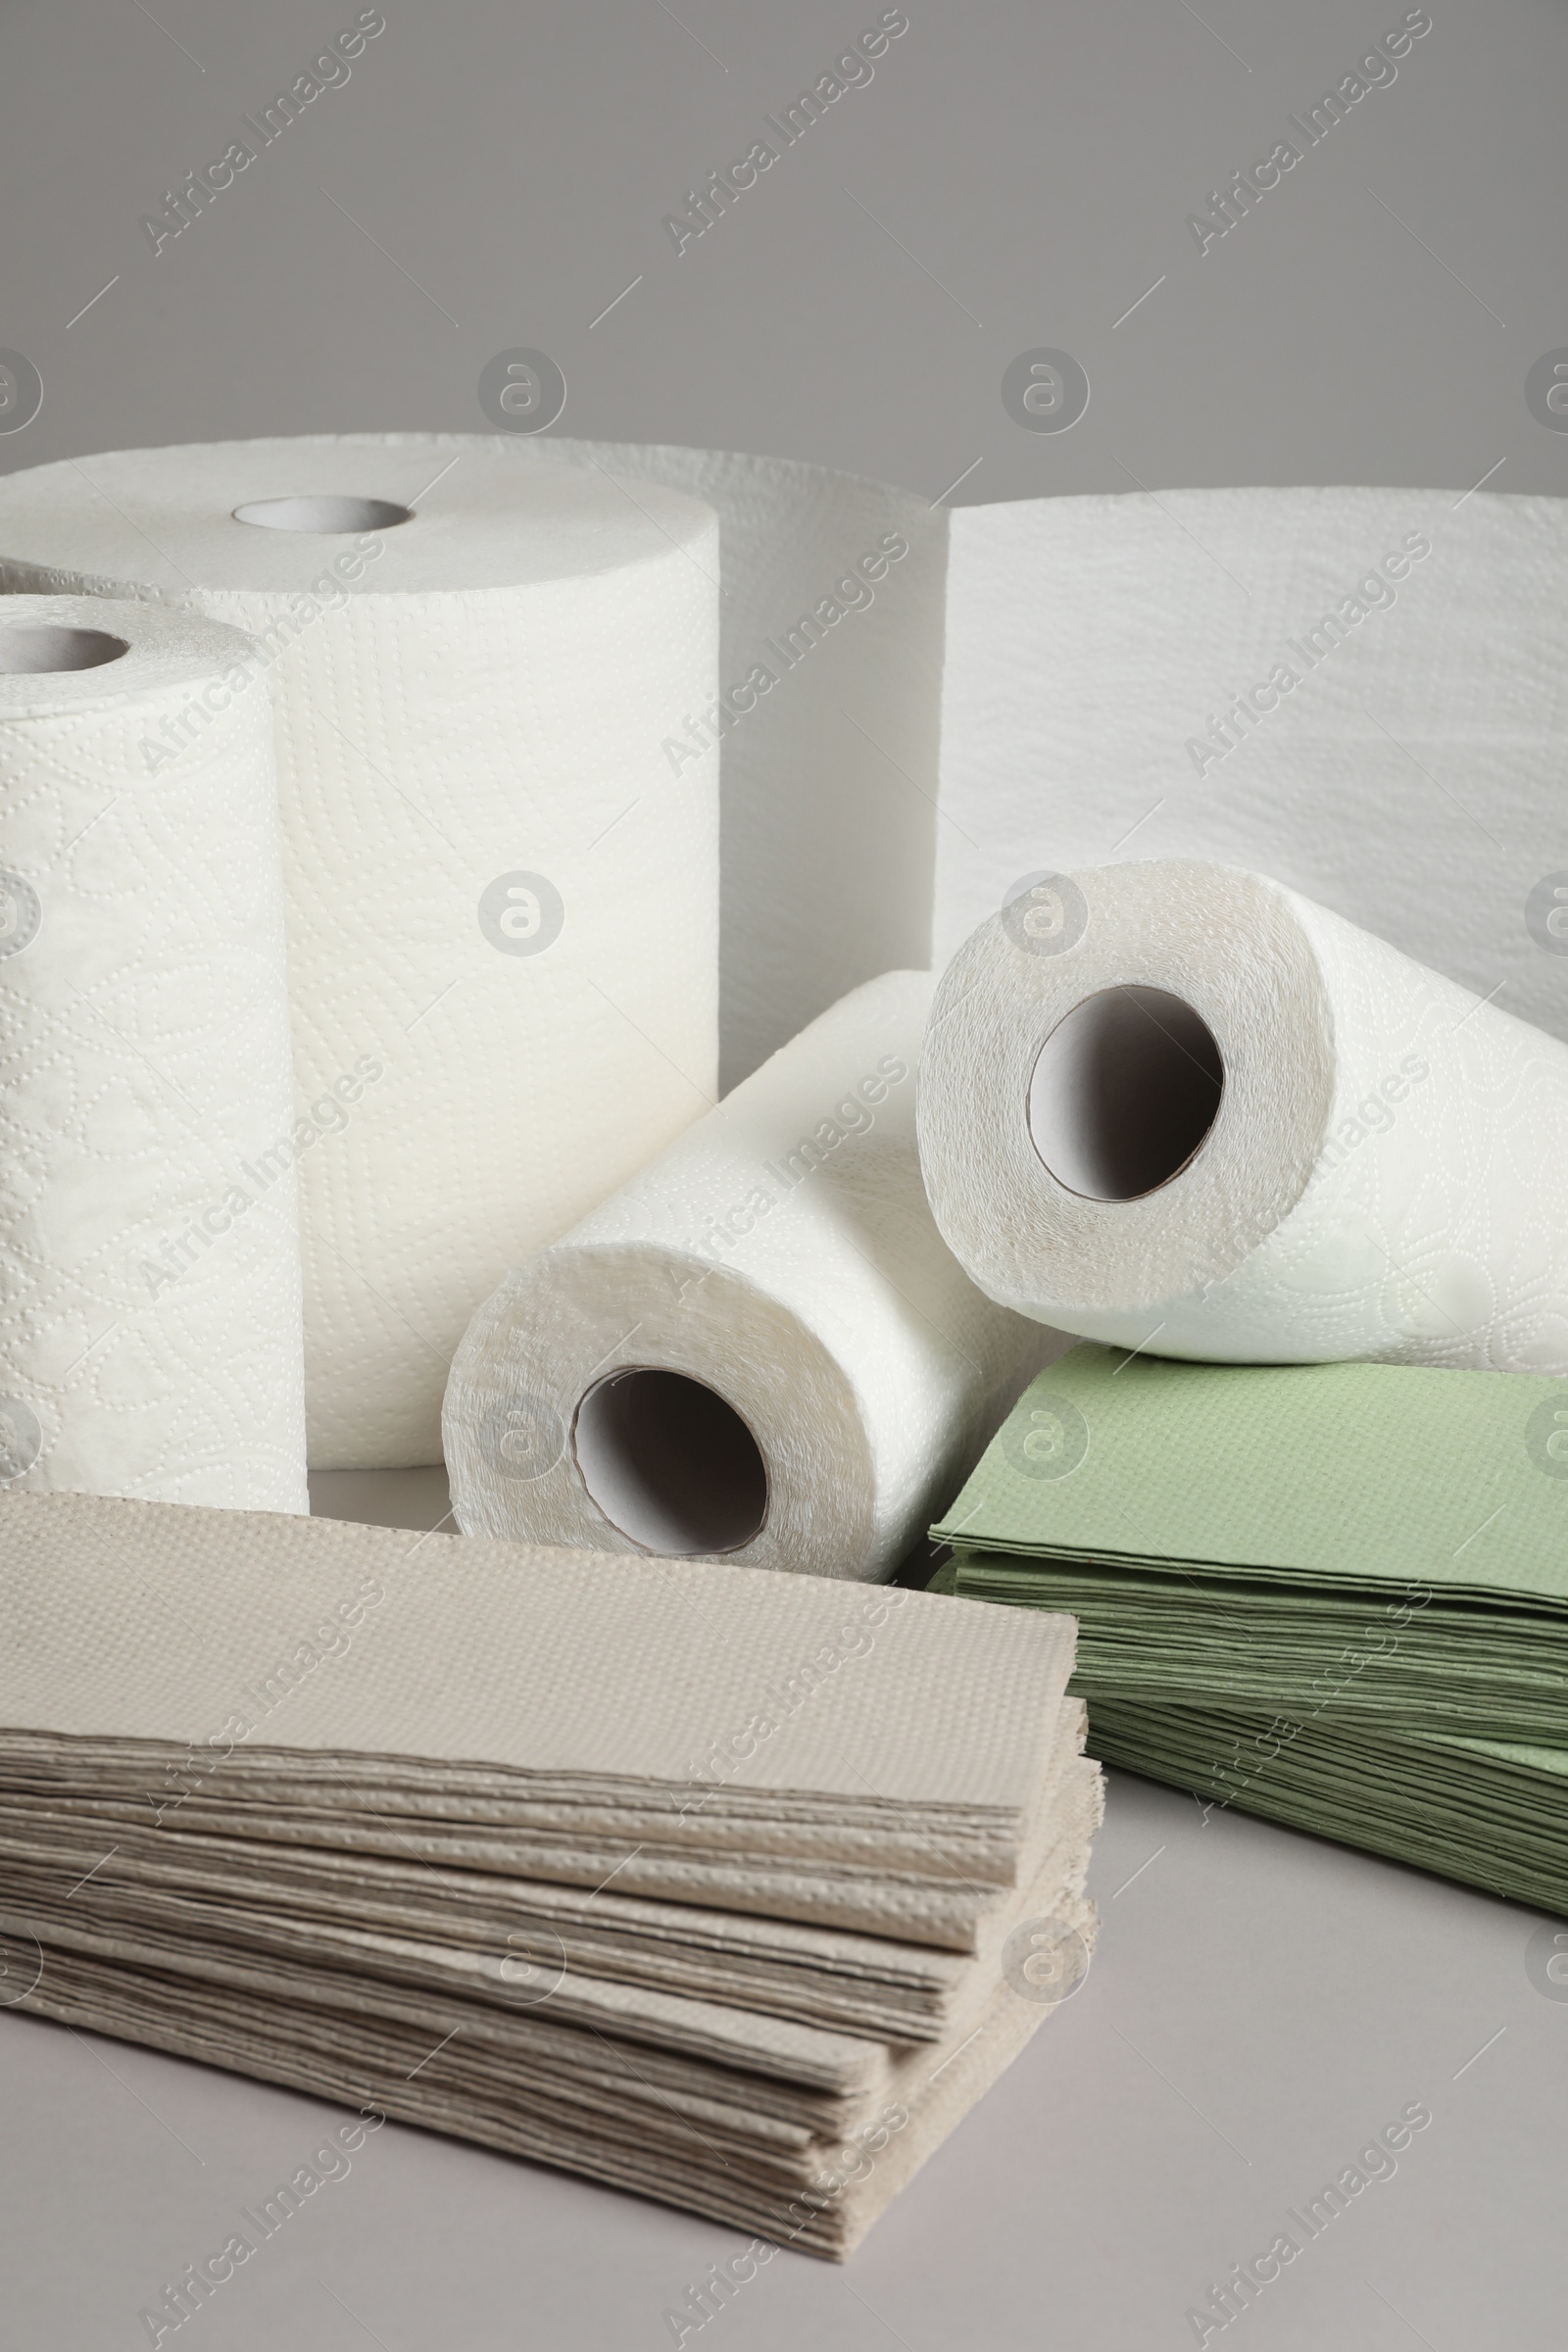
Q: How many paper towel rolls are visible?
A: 4